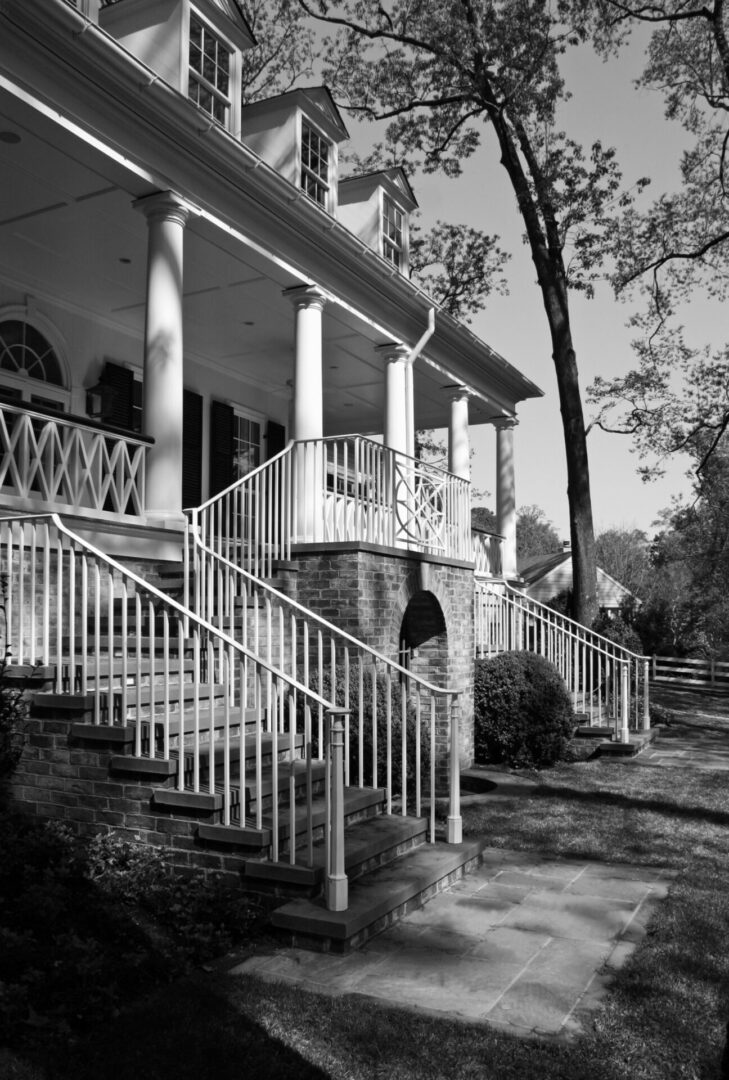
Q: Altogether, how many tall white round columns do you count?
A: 5